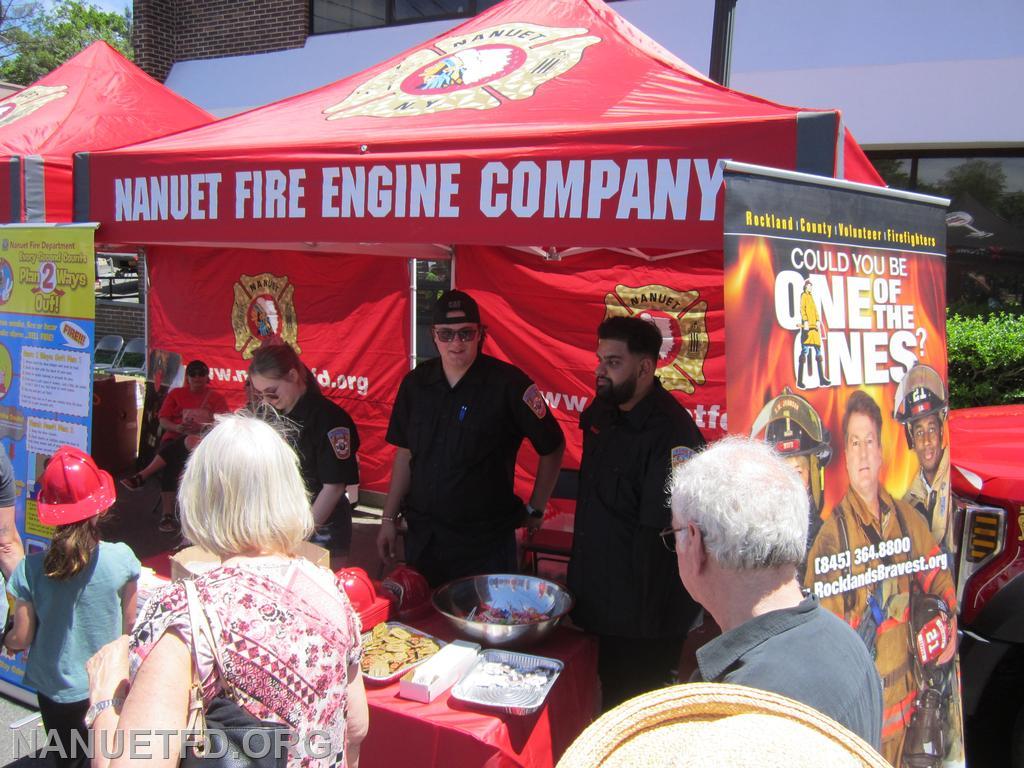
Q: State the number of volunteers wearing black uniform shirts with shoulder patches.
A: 3